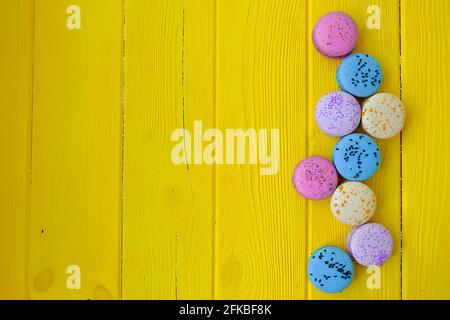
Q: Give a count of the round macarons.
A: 9